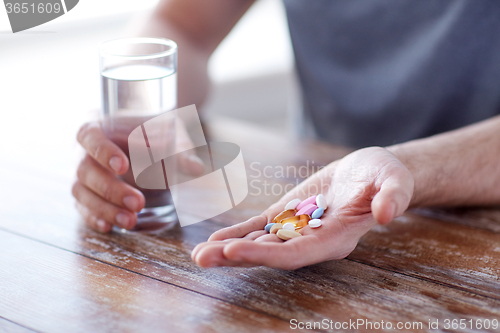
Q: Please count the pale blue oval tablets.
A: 2